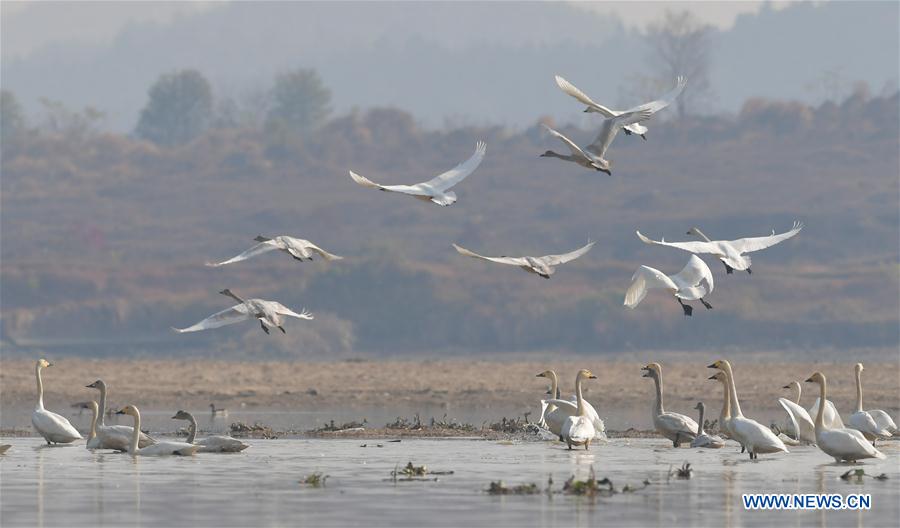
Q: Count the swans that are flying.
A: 8